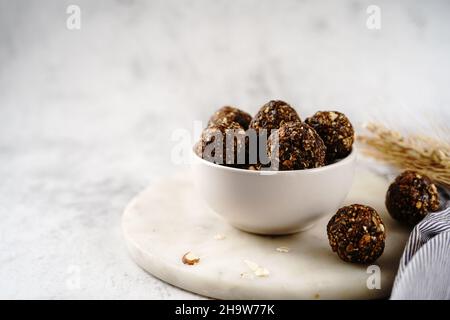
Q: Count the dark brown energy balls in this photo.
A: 7